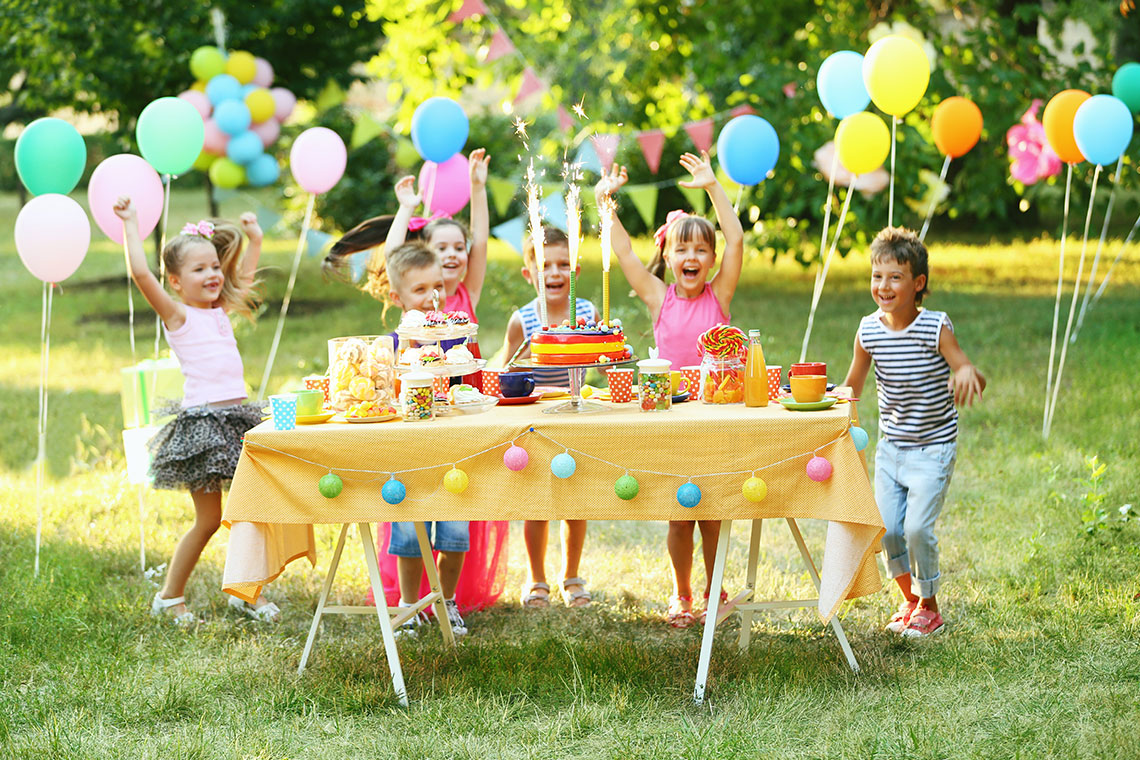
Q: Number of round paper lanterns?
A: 10